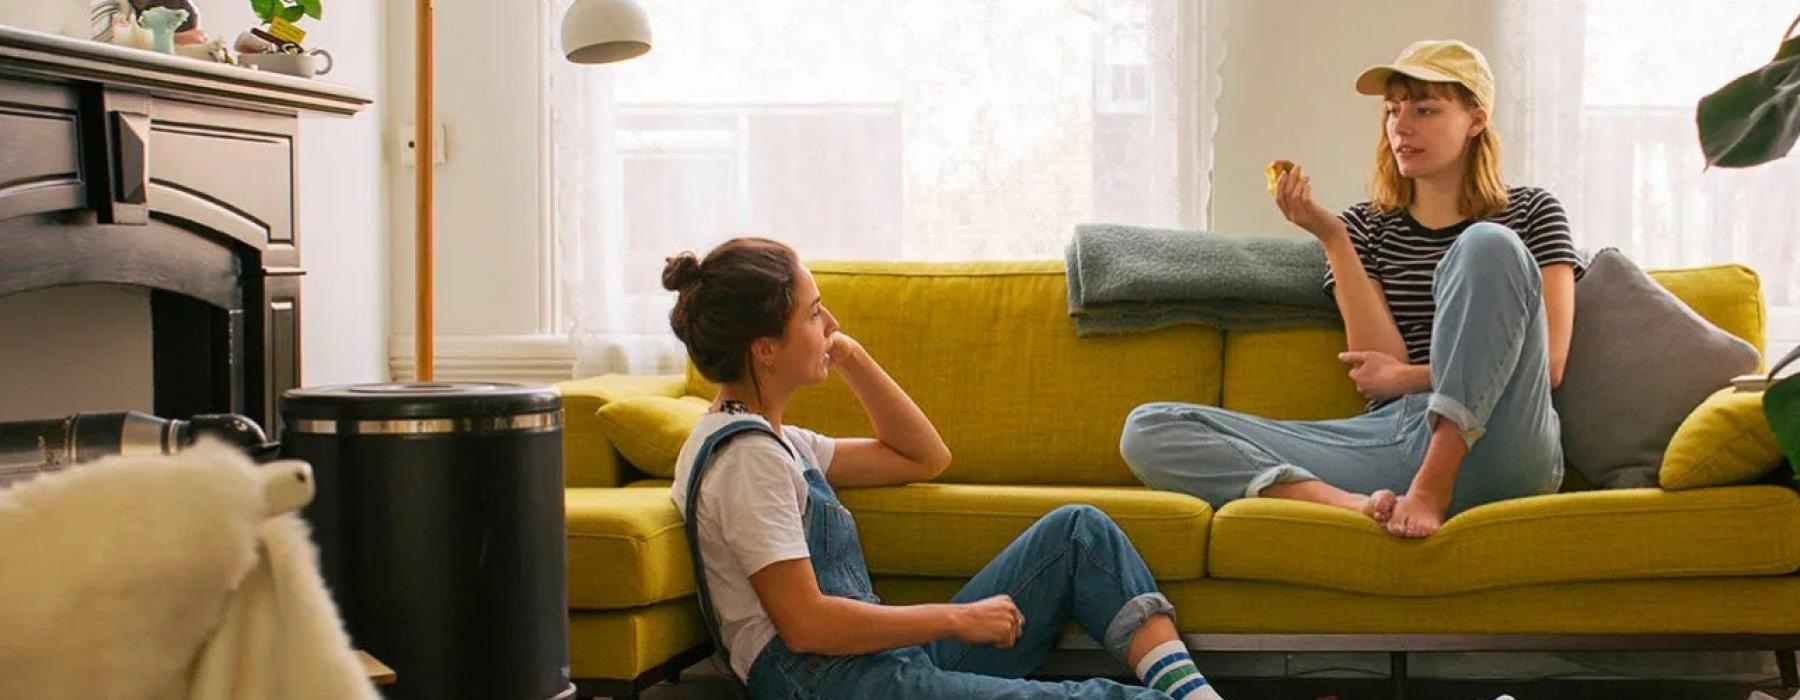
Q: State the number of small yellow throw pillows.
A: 2